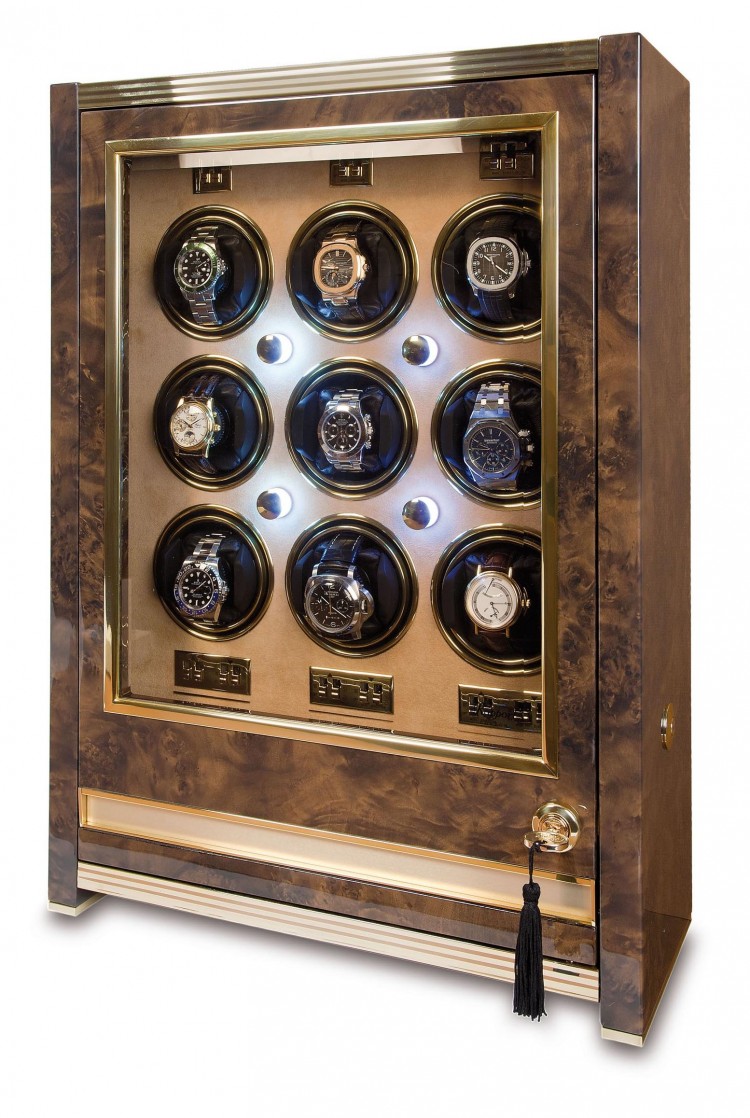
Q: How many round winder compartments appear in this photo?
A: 9